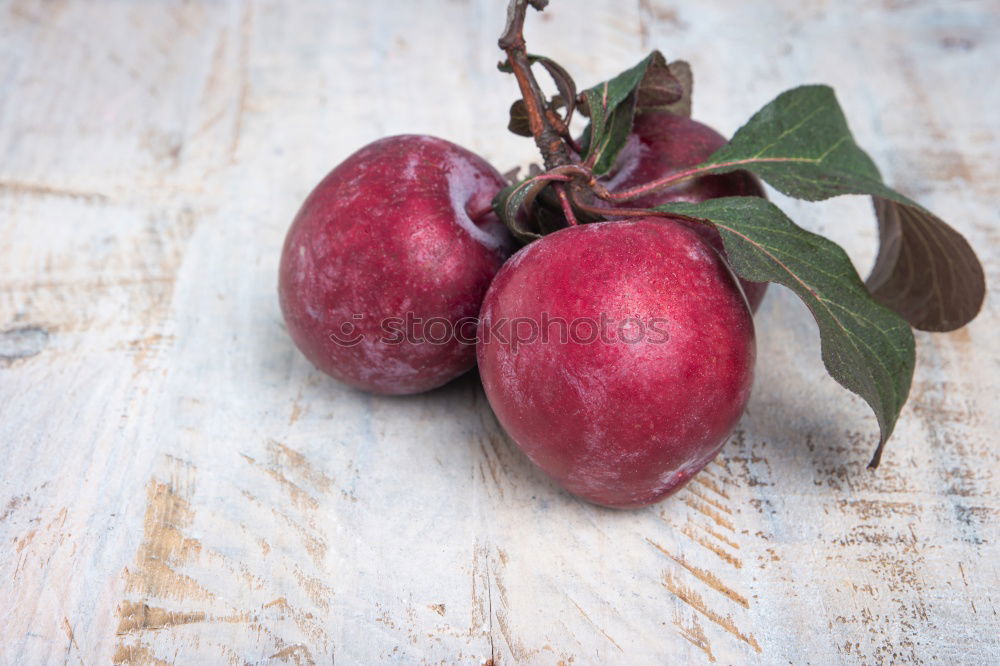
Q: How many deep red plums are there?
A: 3